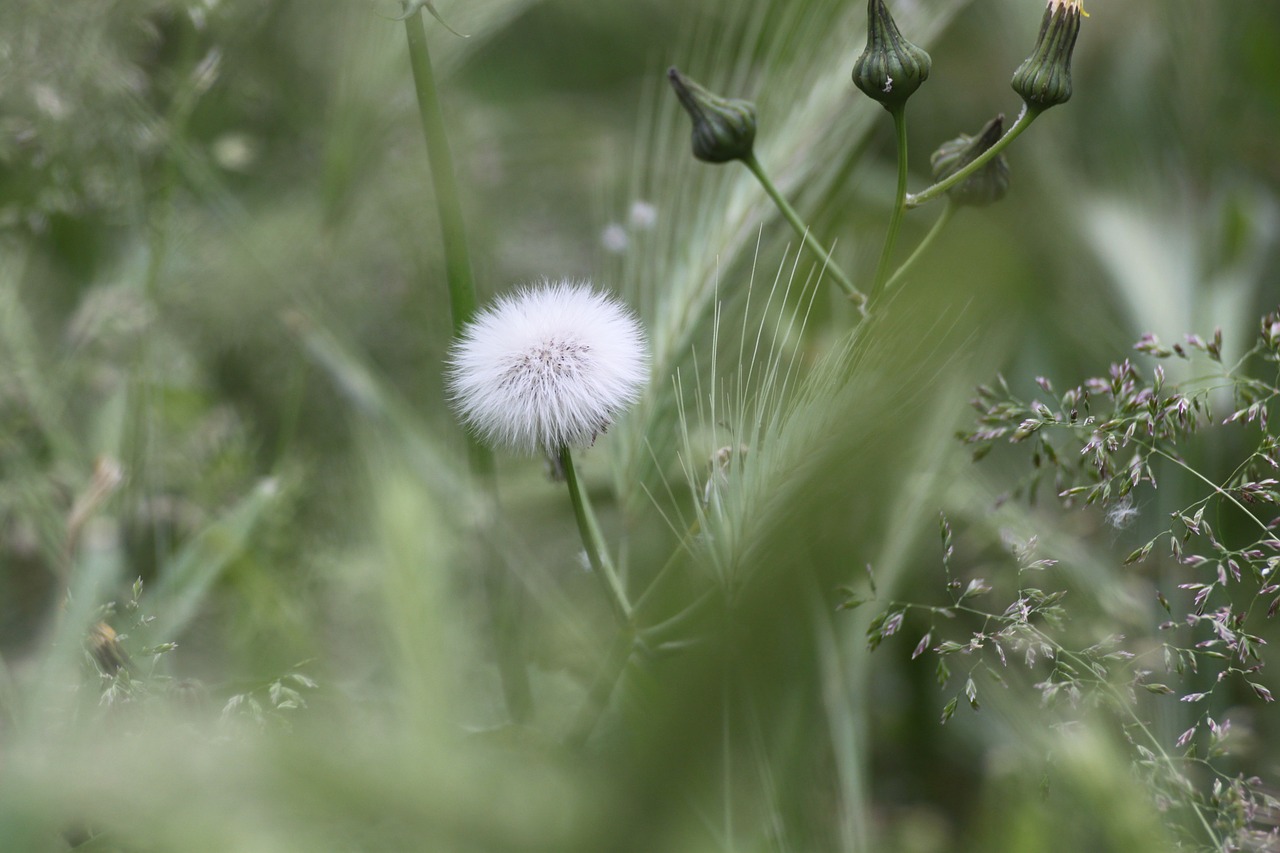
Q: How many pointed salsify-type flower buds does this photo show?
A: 4